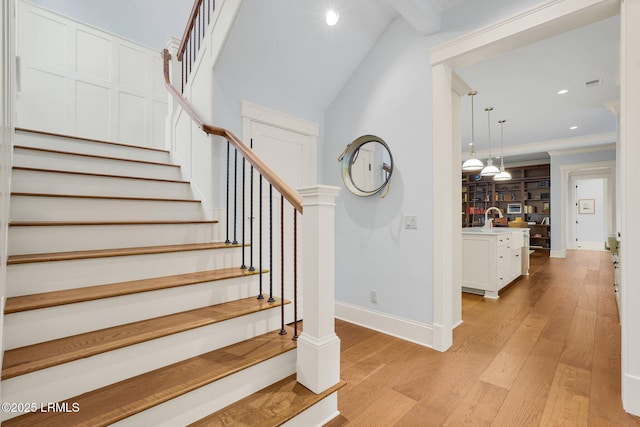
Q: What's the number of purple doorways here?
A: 0